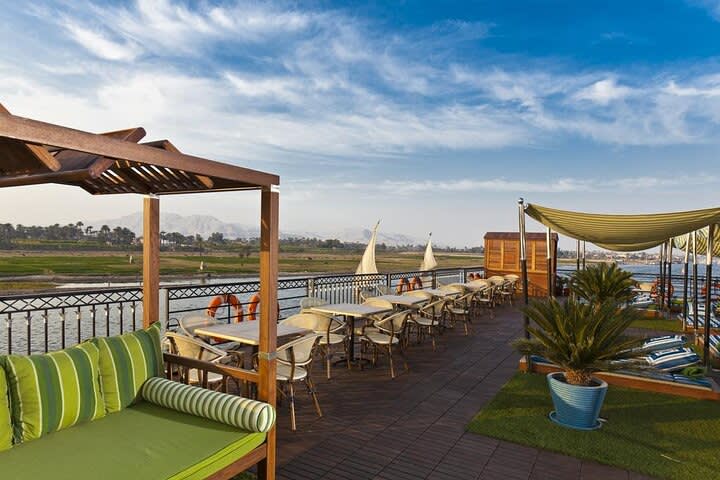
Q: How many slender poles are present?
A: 10